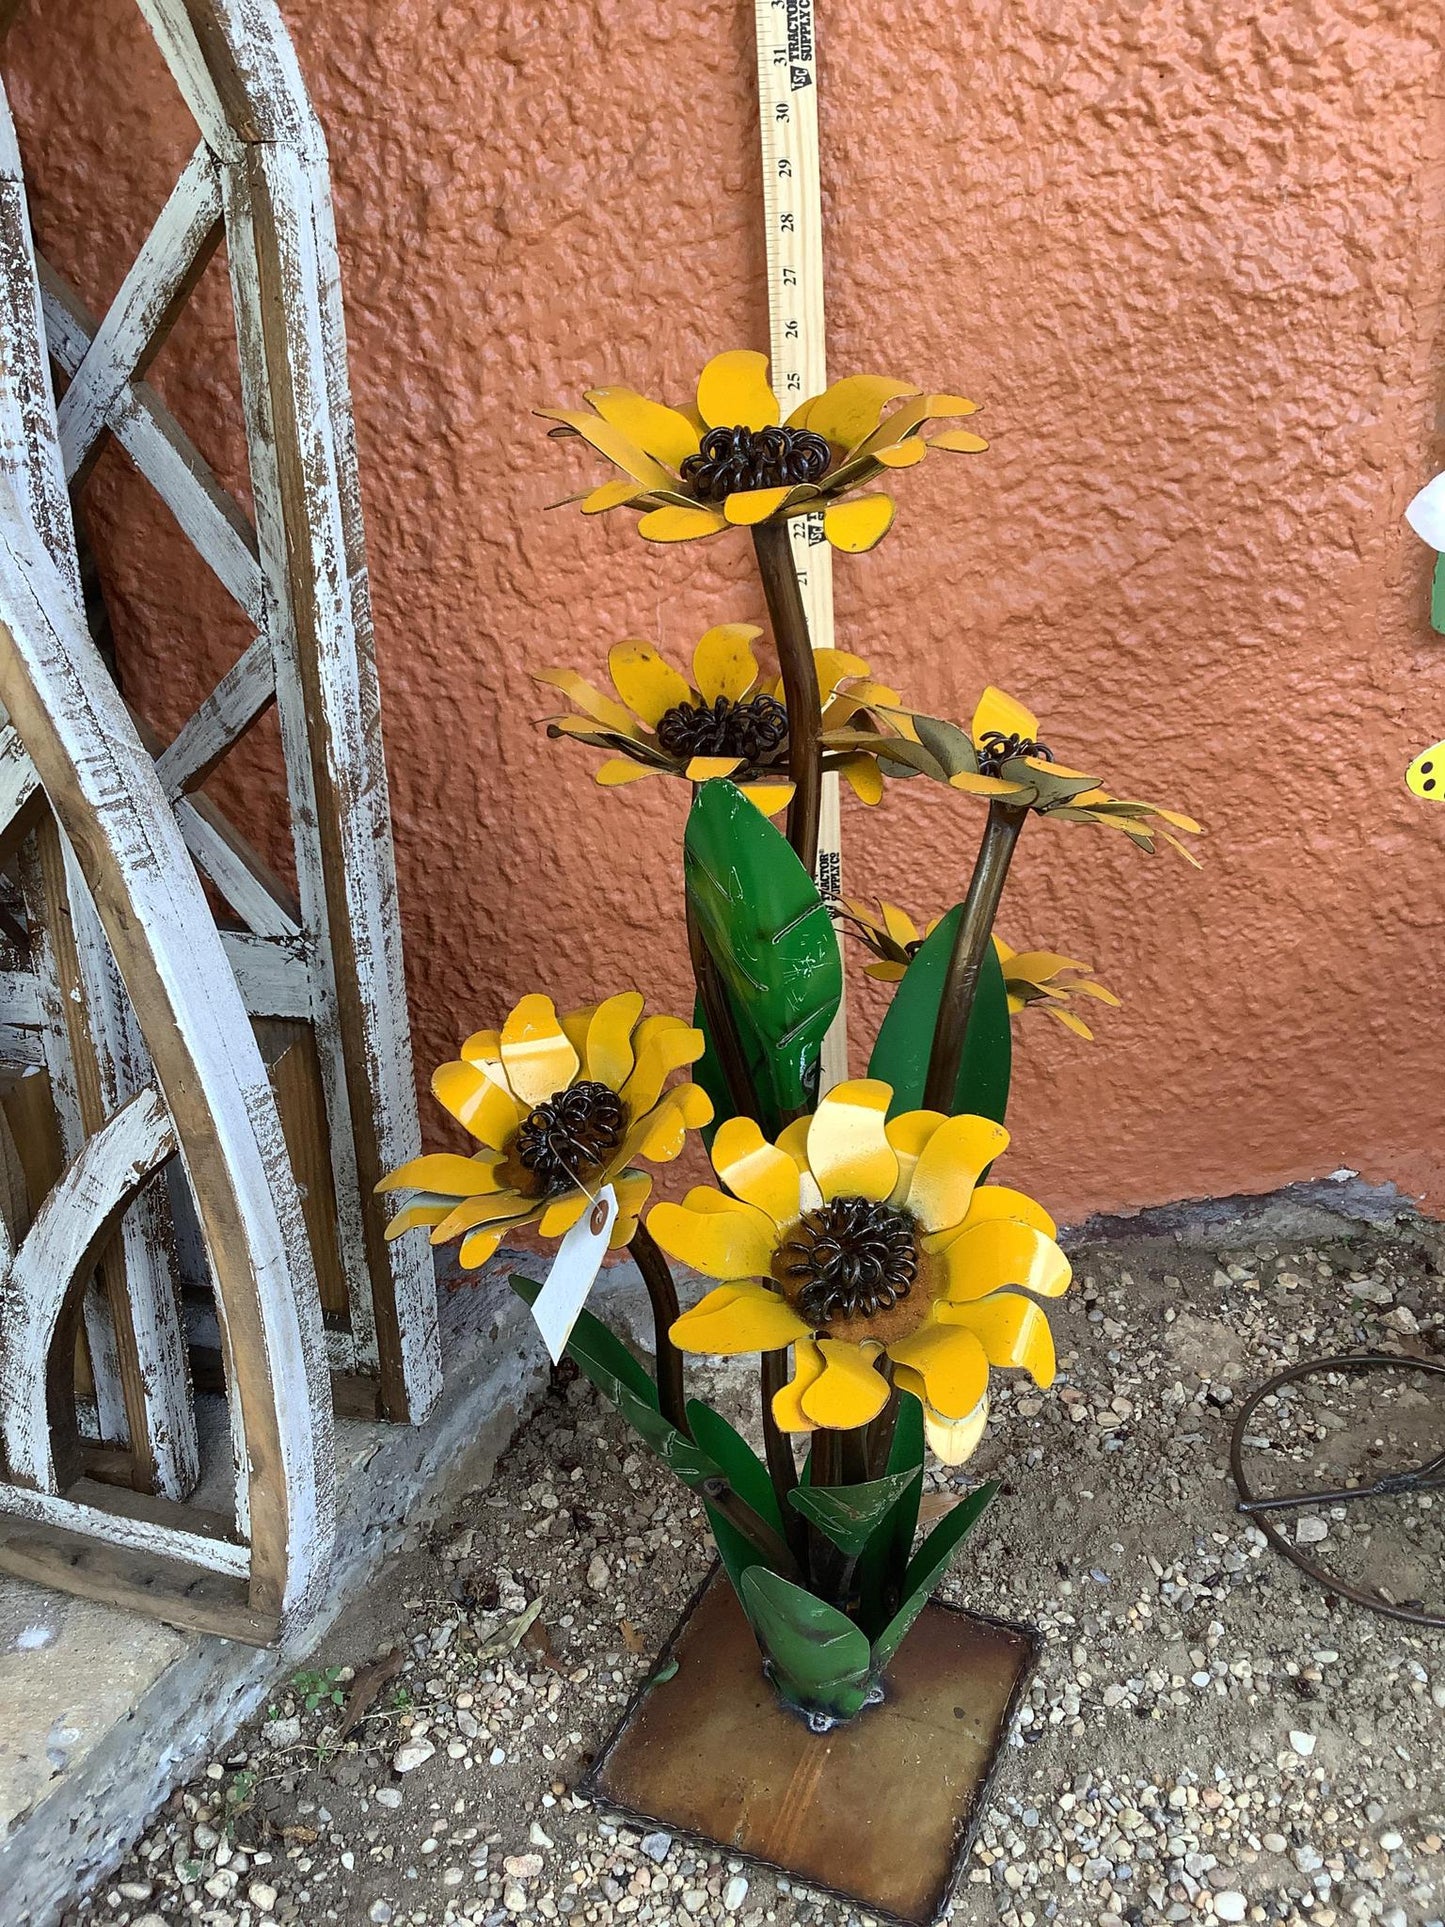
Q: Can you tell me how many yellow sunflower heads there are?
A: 6